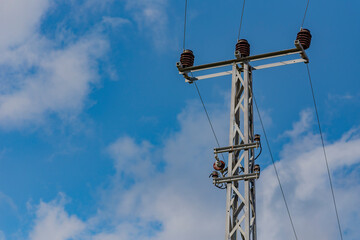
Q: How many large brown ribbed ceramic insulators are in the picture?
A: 3